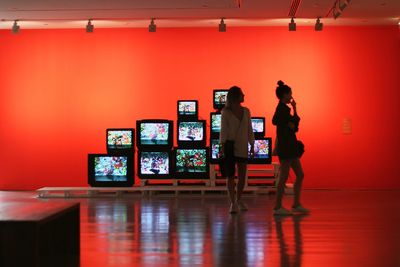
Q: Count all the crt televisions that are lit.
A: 12